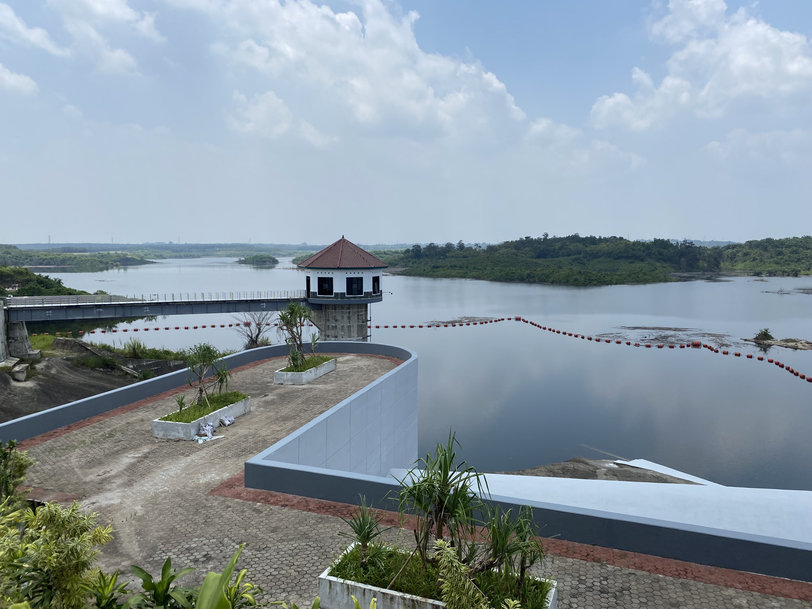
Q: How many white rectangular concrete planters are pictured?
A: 3